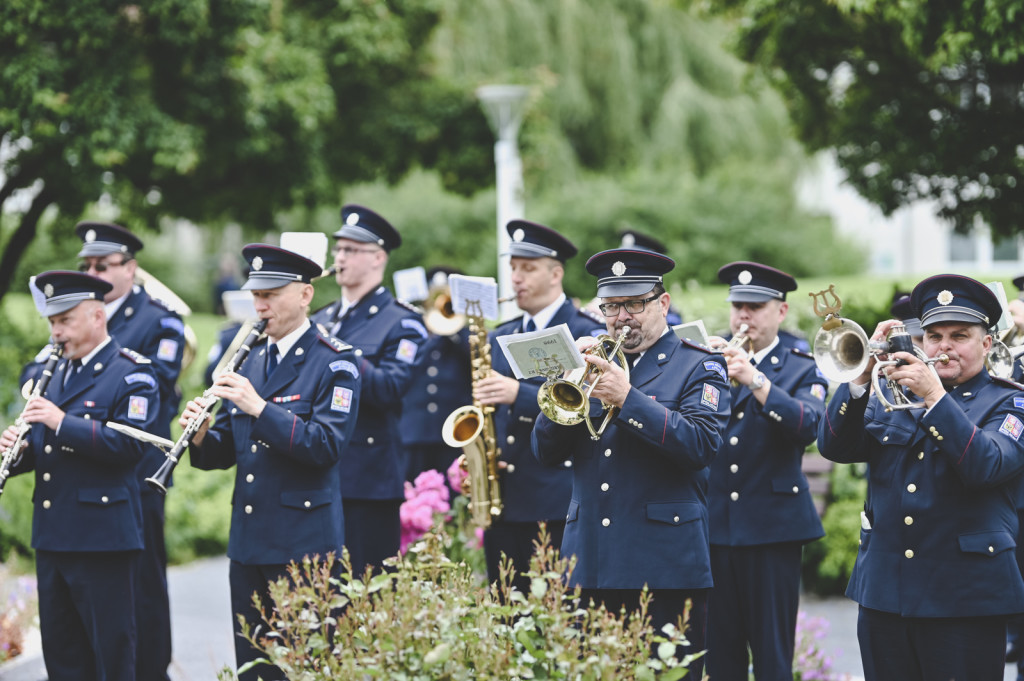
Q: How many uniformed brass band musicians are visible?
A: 12